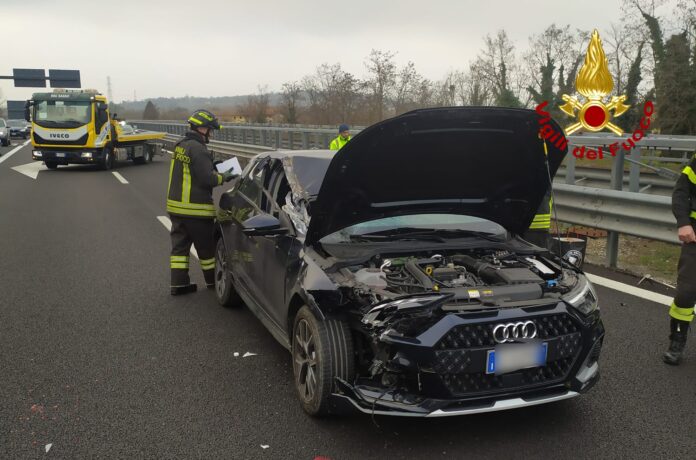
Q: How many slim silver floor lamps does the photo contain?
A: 0